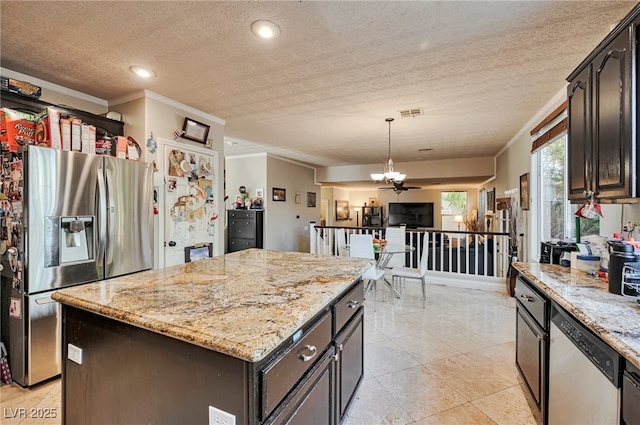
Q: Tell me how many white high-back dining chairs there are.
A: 4